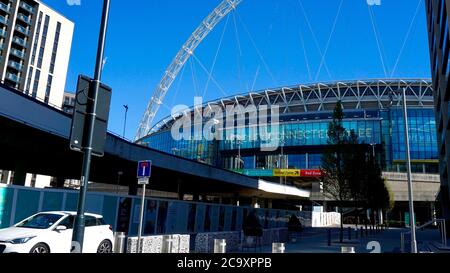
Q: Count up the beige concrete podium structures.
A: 1